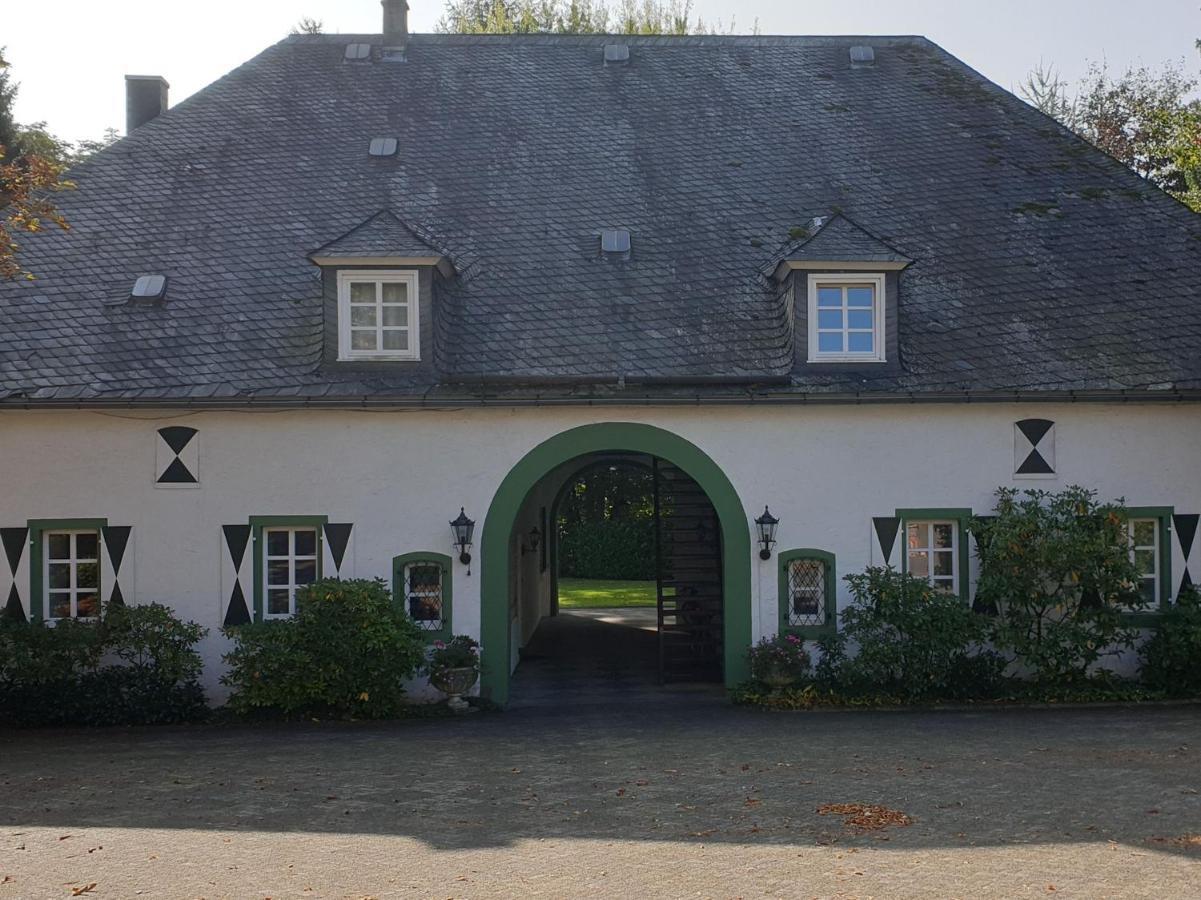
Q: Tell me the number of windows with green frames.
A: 6